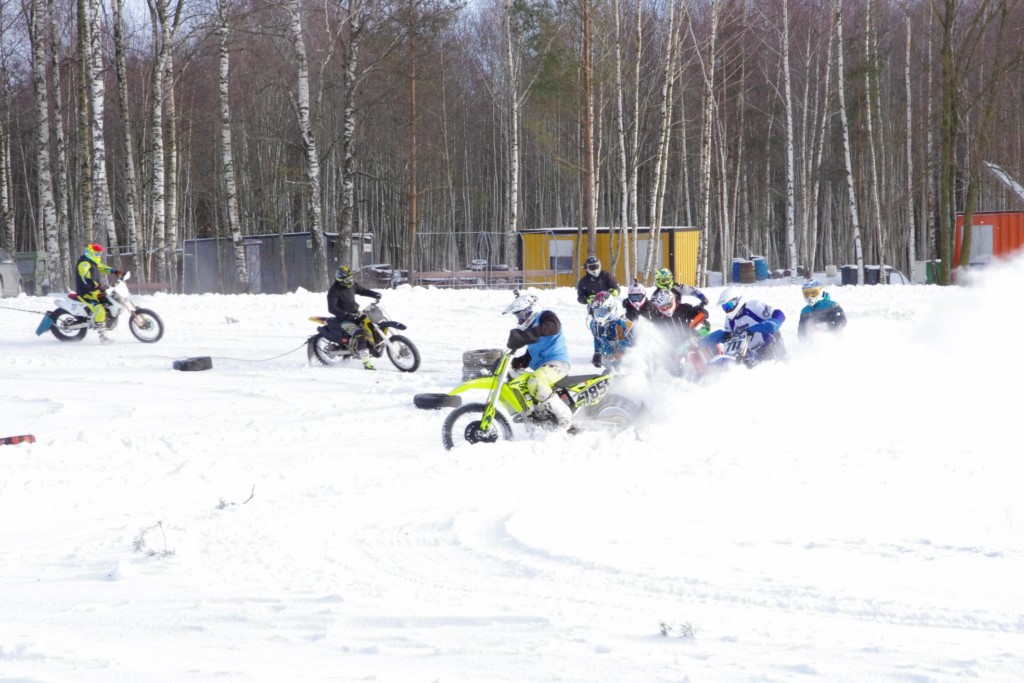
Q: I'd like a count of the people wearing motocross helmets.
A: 10